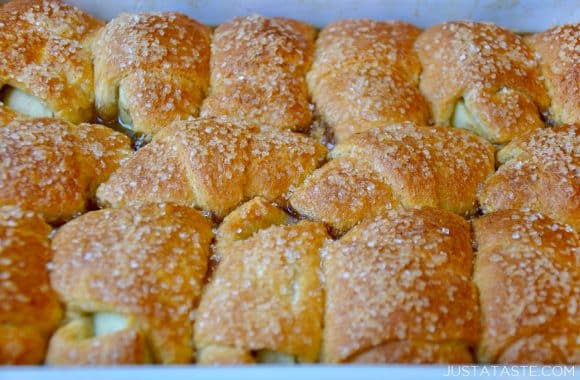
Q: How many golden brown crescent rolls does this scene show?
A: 15